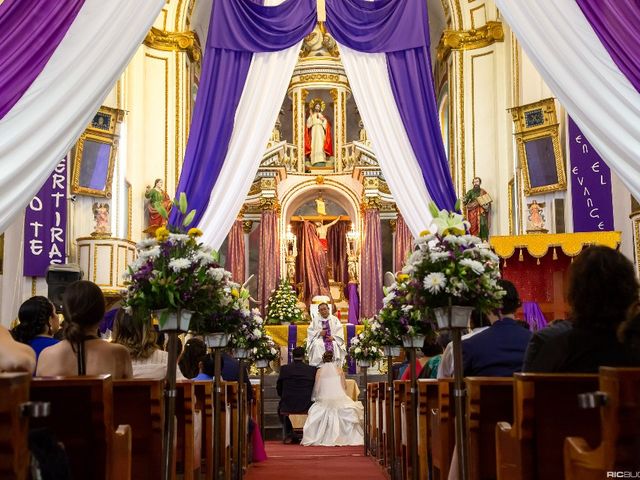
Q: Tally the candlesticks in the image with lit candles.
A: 2